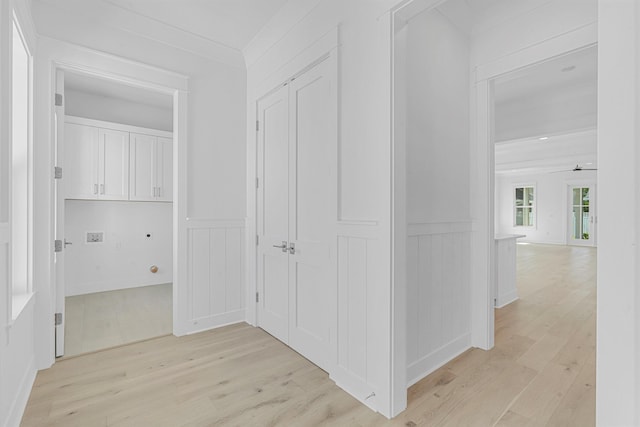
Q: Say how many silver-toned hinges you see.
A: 8